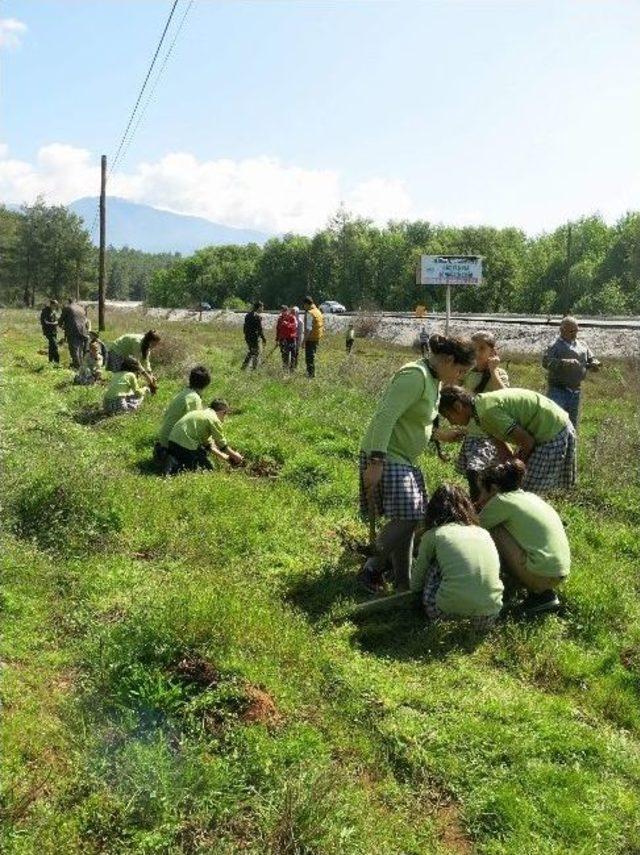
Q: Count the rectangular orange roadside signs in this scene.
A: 1